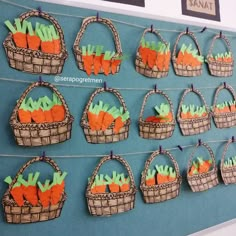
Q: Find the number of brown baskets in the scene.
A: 15